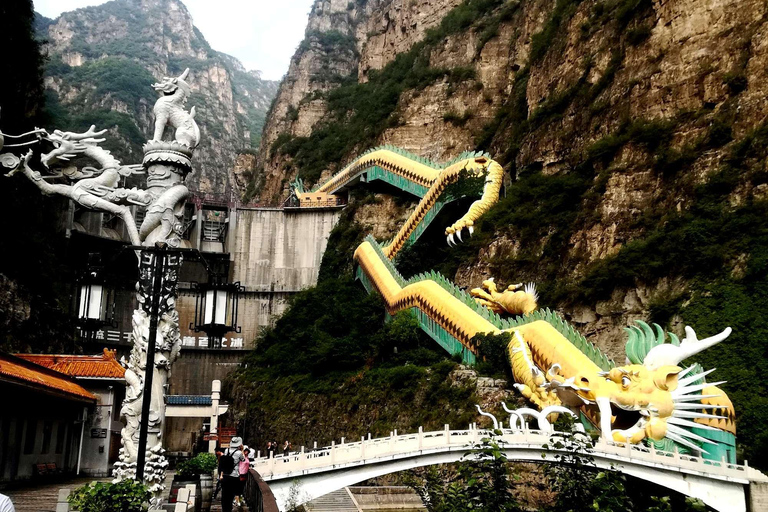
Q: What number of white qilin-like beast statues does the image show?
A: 1